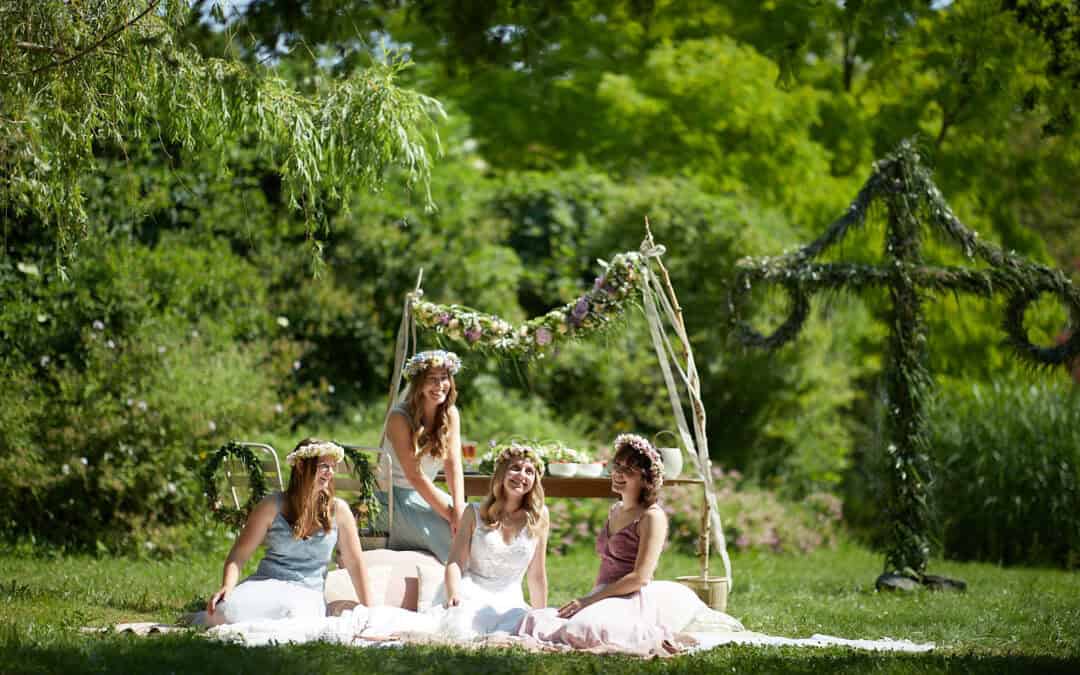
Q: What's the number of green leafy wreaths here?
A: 4